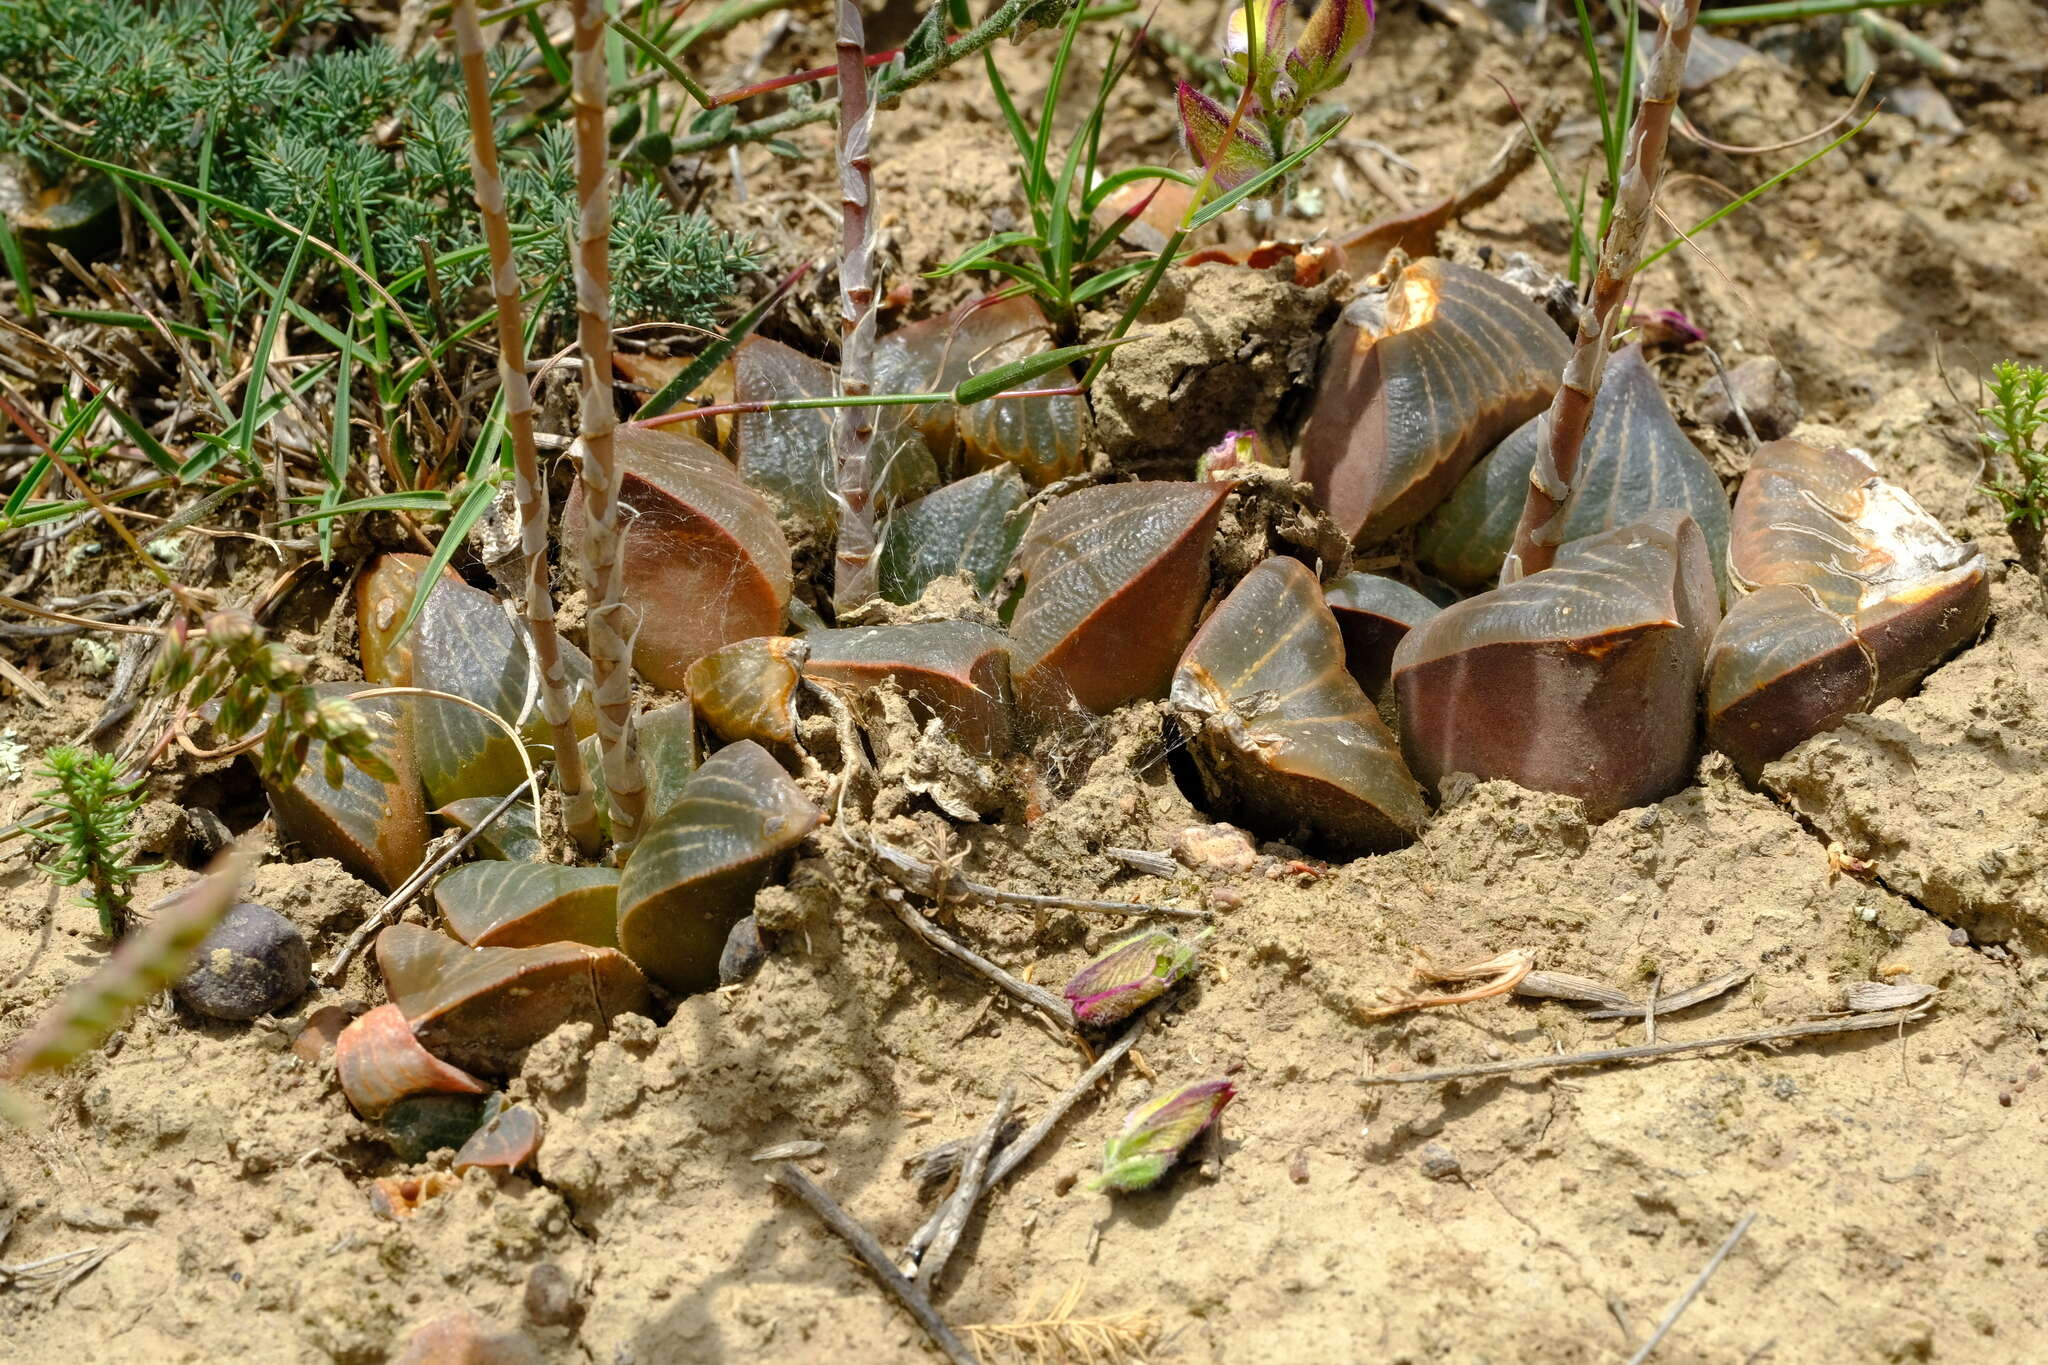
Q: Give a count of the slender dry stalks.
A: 4